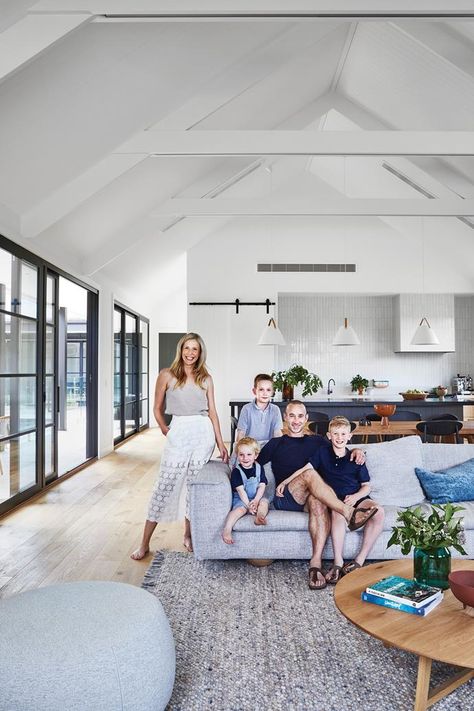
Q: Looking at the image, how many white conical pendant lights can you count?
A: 3